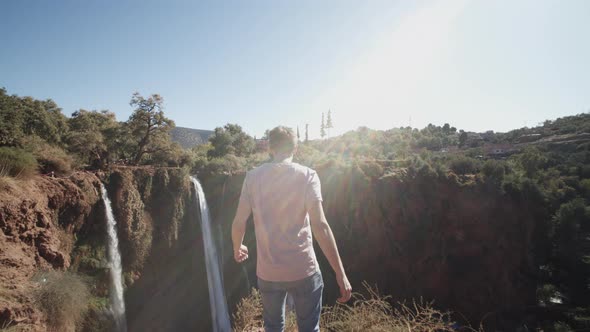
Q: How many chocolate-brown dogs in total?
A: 0